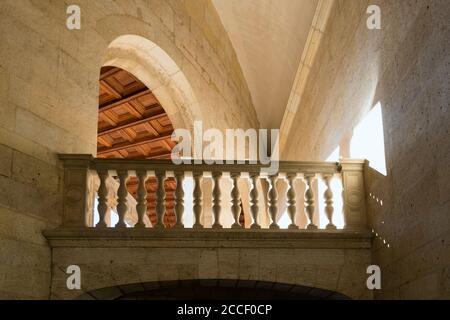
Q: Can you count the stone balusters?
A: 13